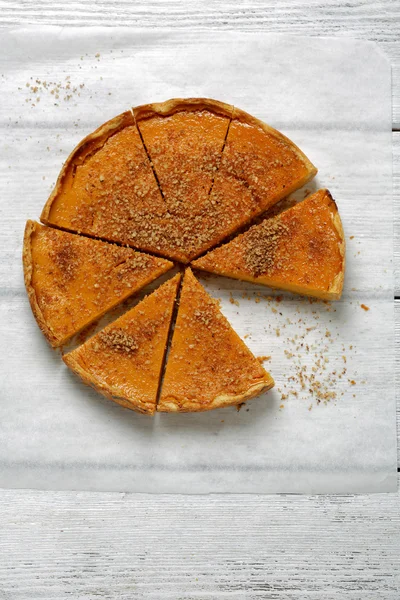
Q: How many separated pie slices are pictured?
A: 4